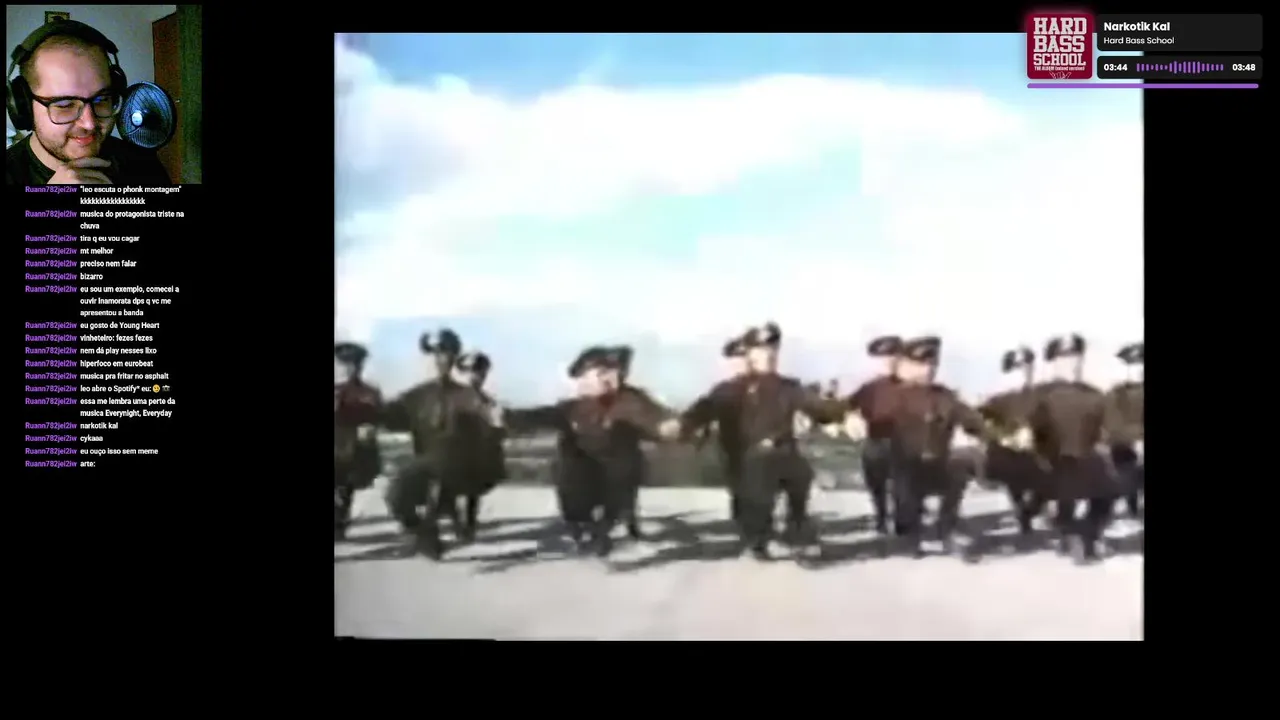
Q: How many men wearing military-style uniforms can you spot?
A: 12